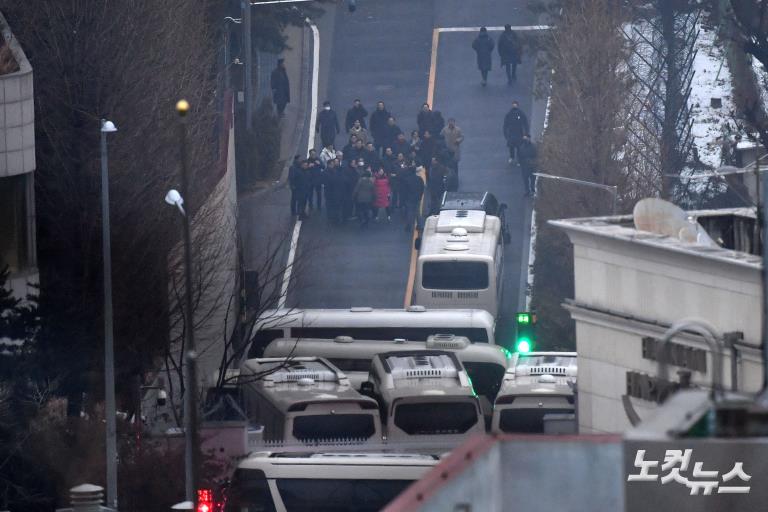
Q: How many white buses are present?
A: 7